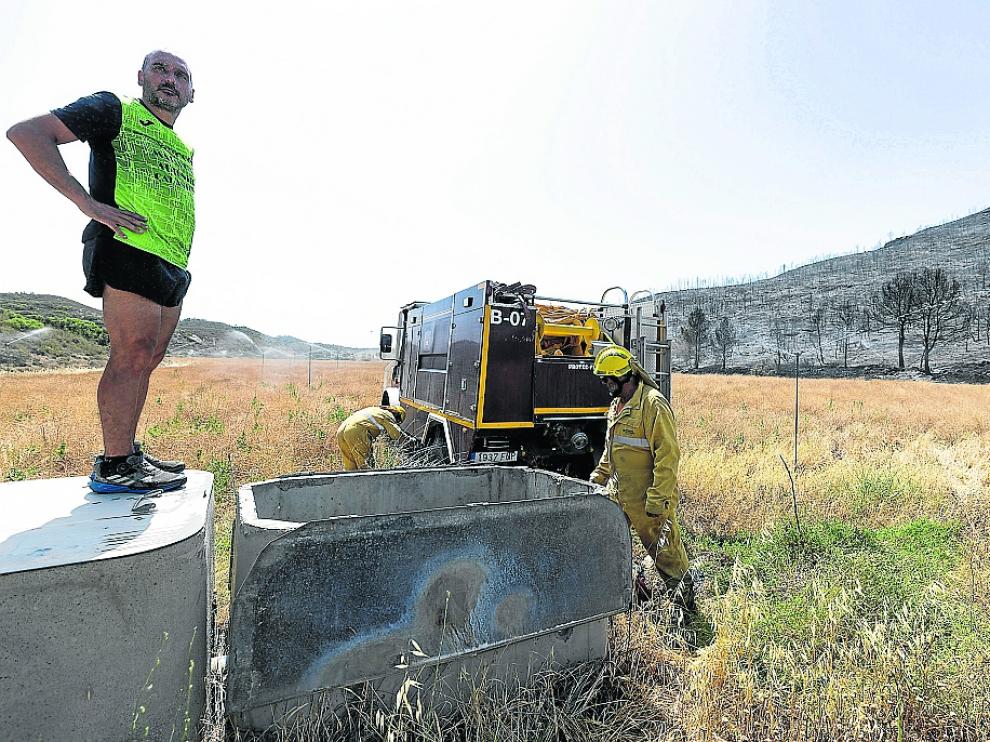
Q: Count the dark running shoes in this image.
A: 2